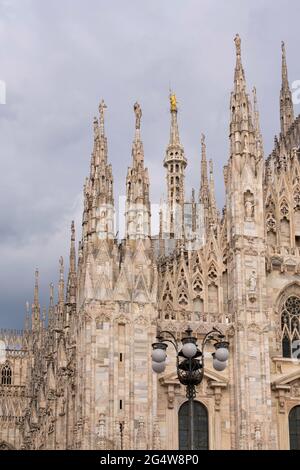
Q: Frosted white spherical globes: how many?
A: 5